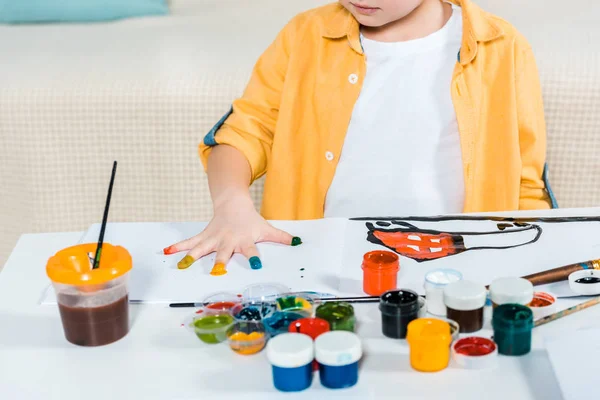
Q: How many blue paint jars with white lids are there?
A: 2